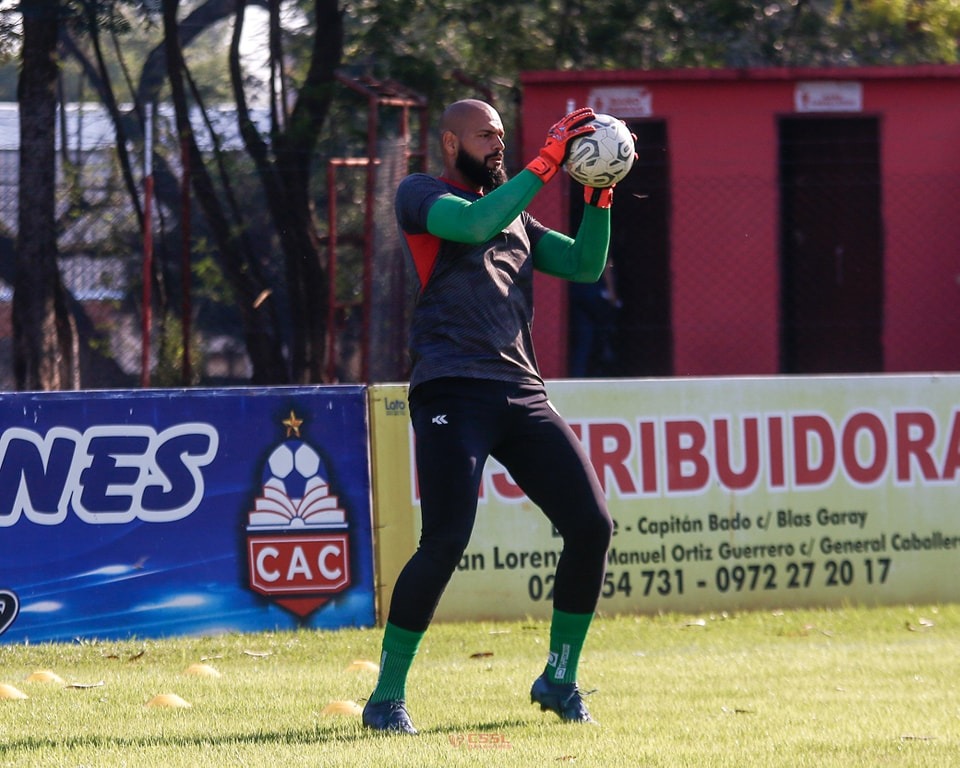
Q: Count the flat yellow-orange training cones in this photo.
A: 6